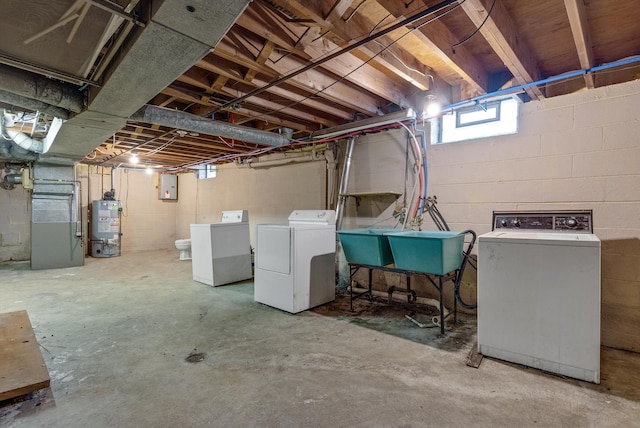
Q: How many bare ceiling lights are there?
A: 3